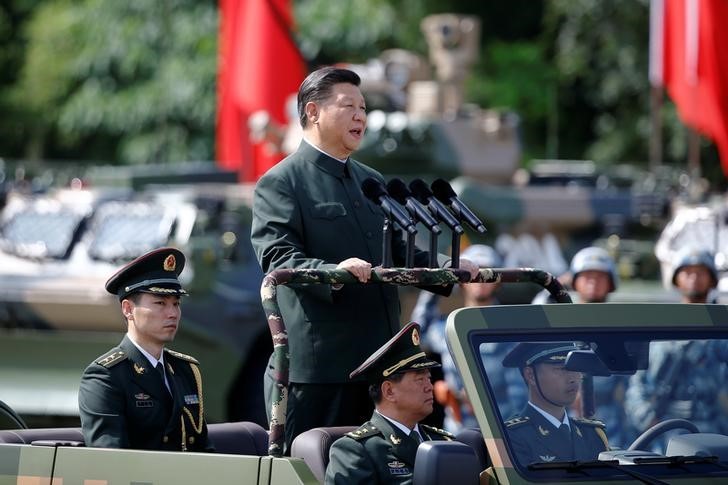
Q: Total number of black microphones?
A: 4